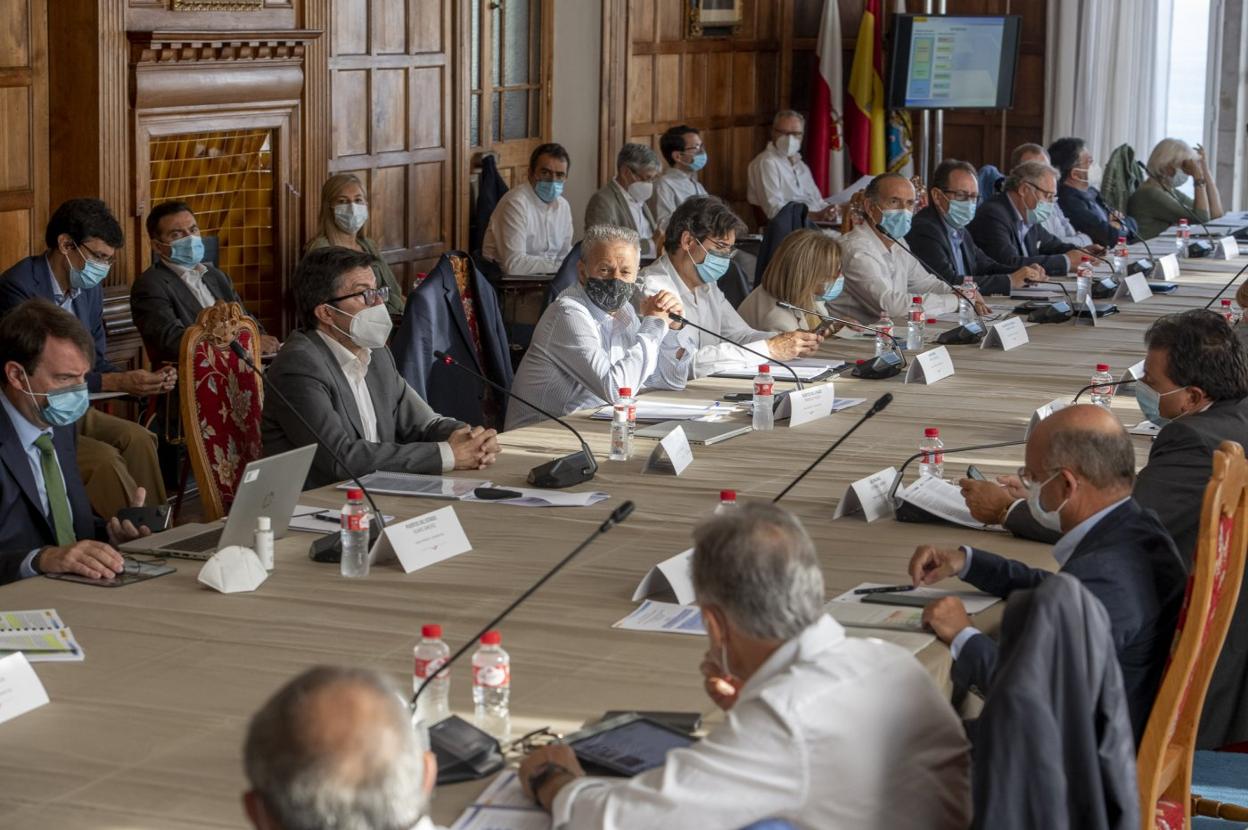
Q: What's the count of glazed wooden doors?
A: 1